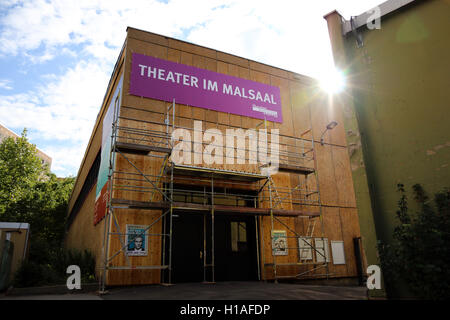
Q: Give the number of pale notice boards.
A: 3